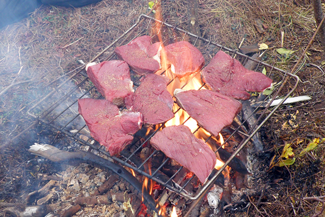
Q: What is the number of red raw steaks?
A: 8